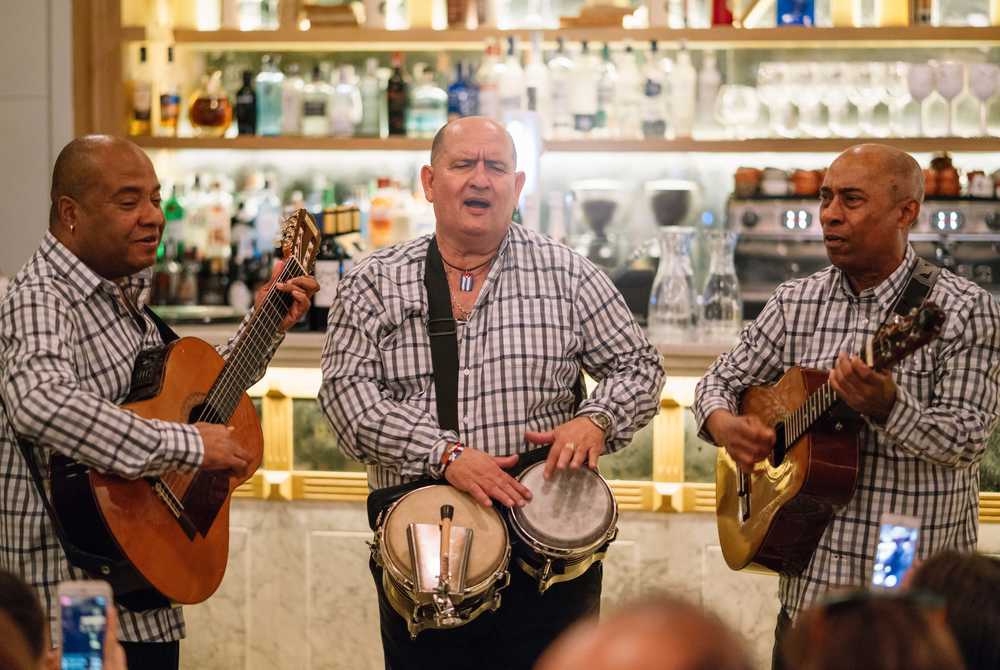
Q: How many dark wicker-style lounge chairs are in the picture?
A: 0